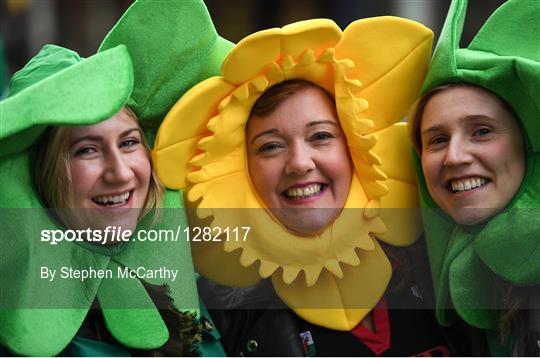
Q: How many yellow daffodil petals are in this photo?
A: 6